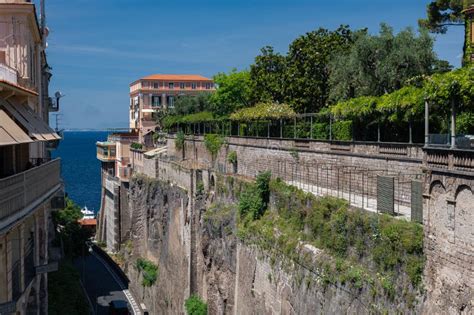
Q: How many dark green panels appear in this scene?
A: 2